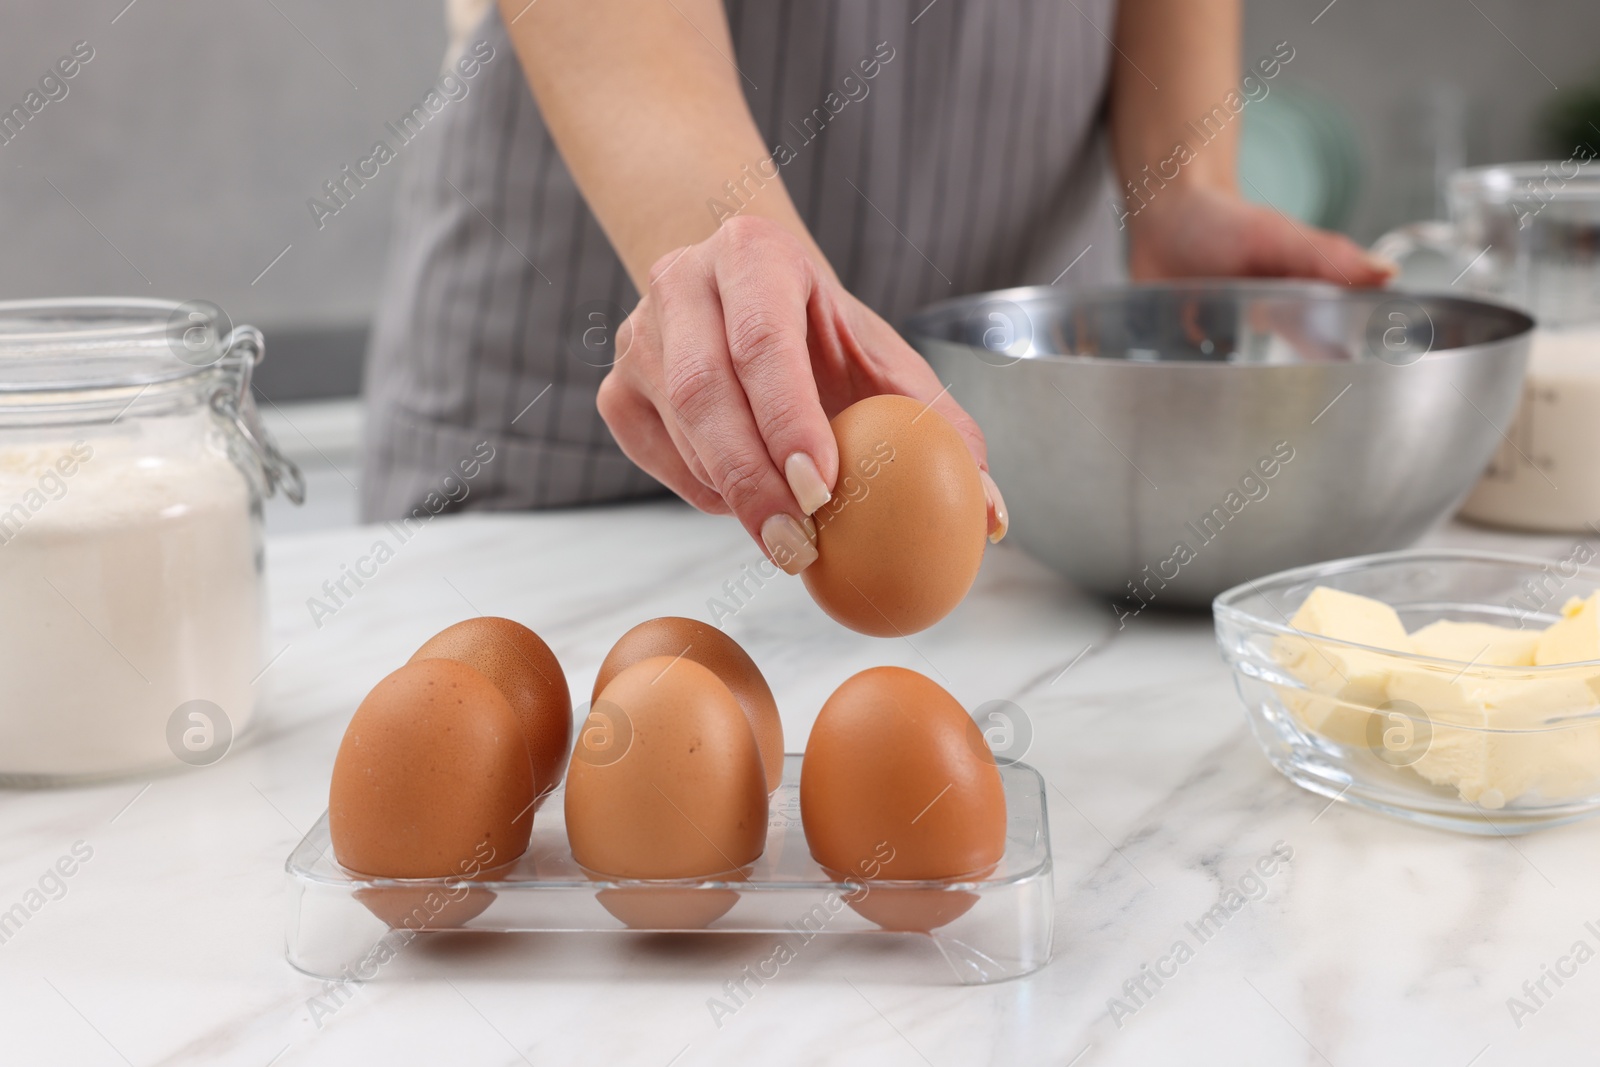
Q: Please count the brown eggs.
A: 6